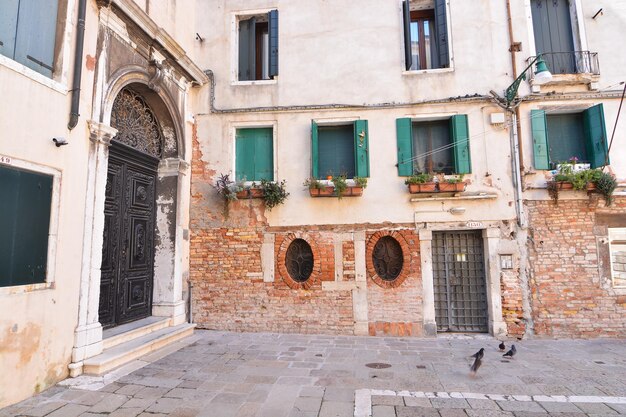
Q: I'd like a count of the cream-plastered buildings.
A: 2